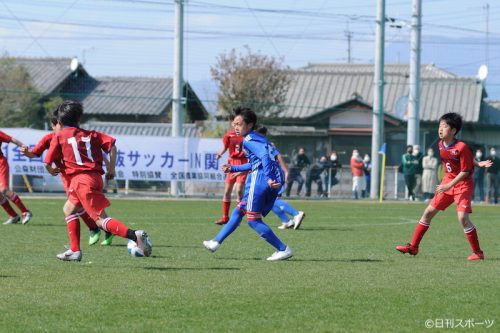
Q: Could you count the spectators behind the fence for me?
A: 10